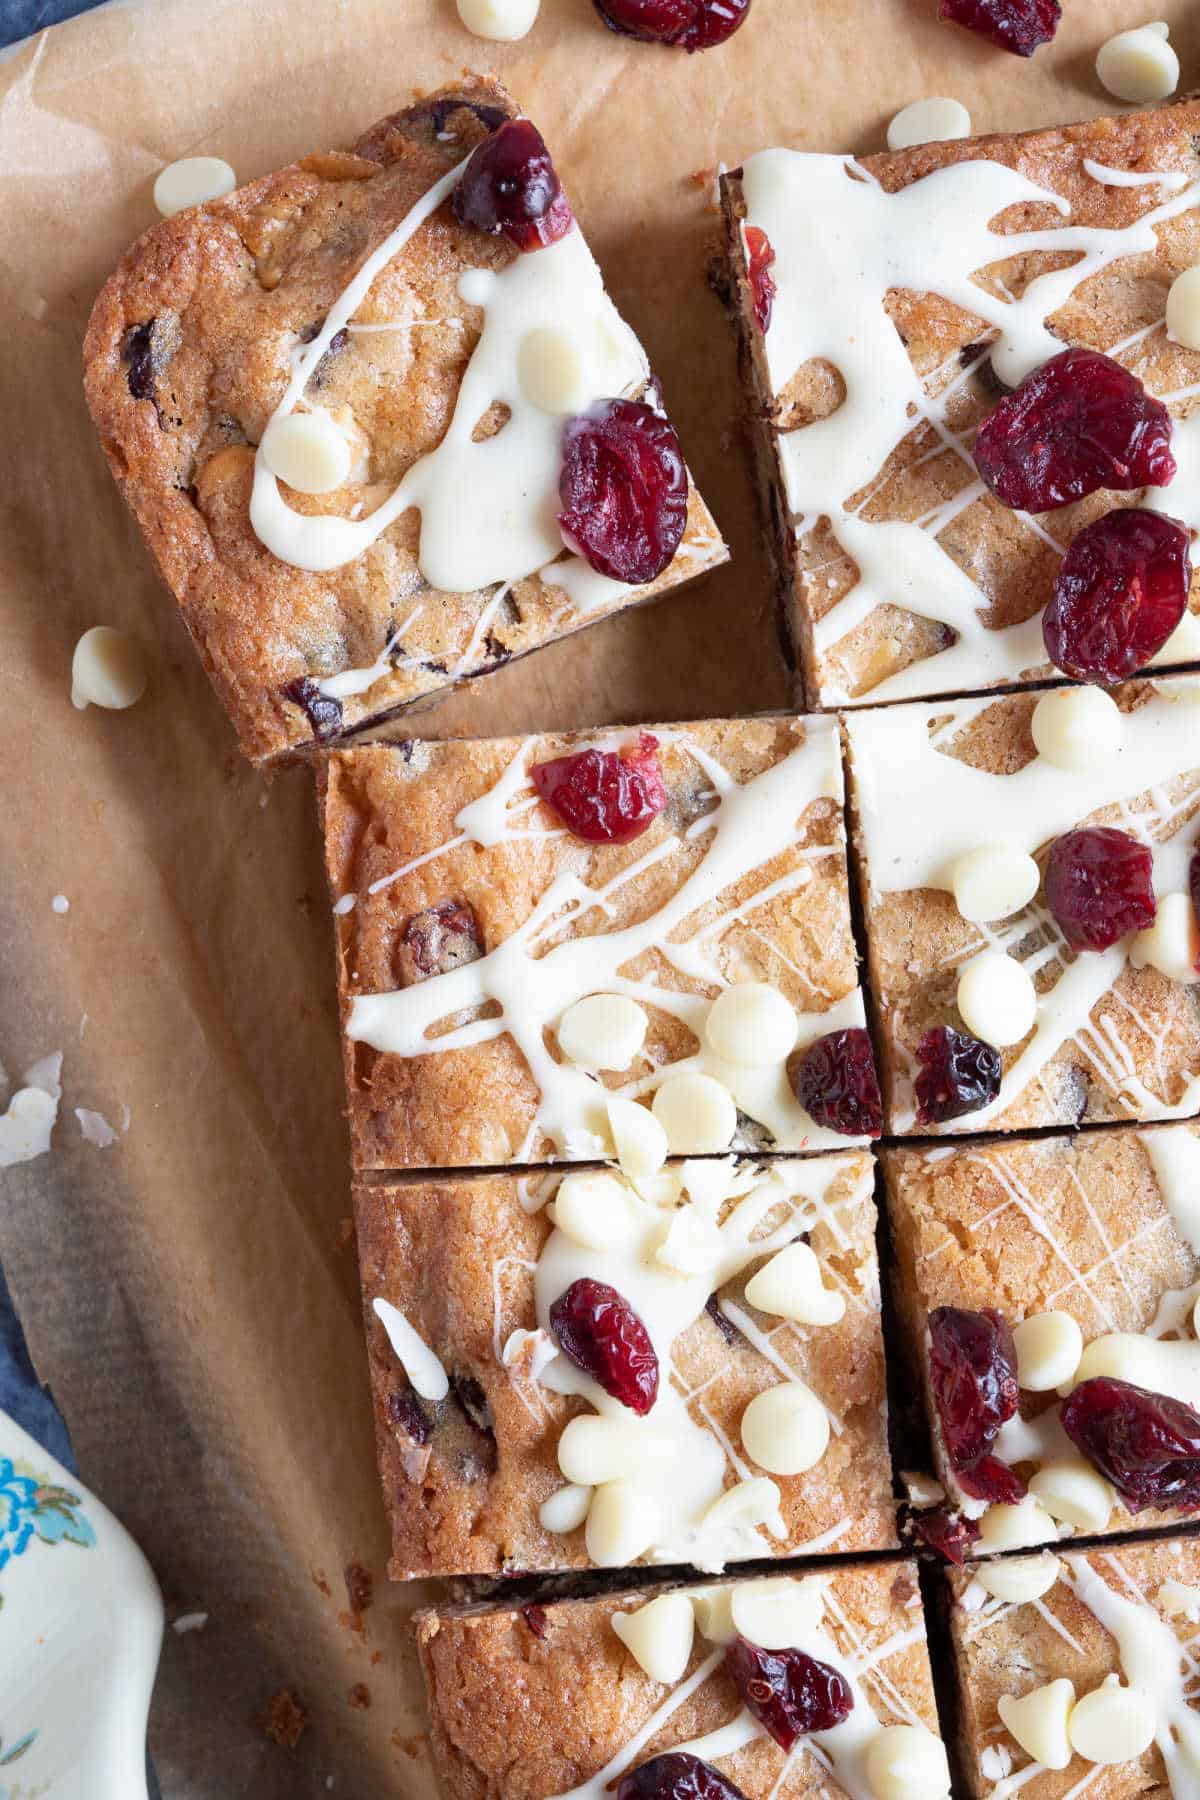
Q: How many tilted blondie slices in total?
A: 1